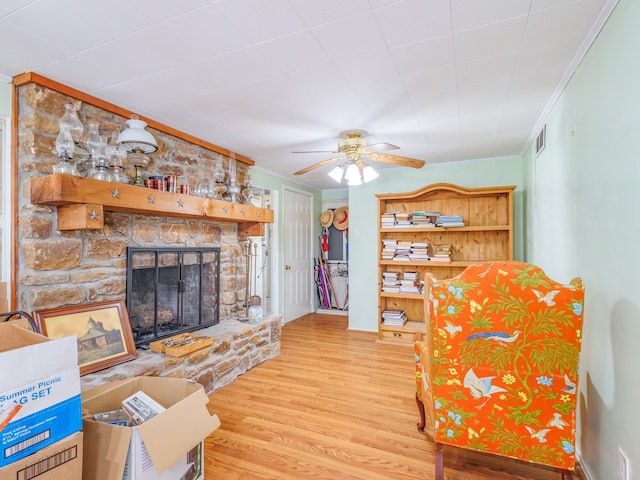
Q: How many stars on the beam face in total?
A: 6